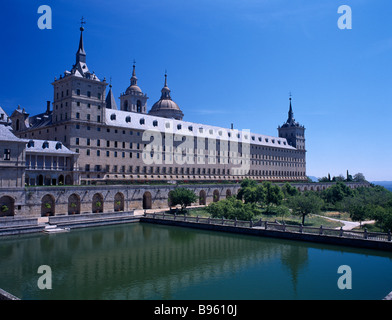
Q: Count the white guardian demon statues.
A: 0